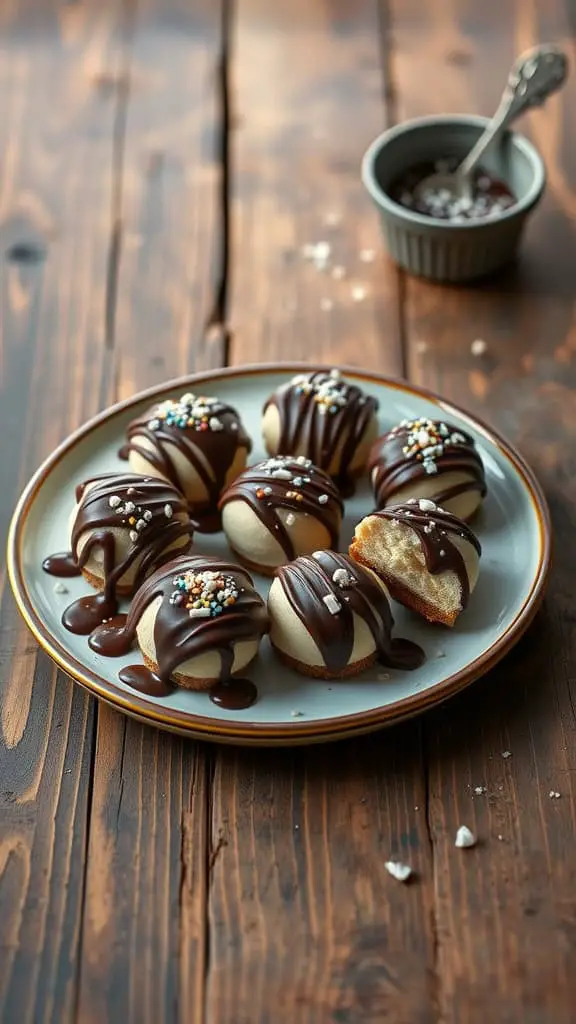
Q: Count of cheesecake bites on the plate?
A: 8